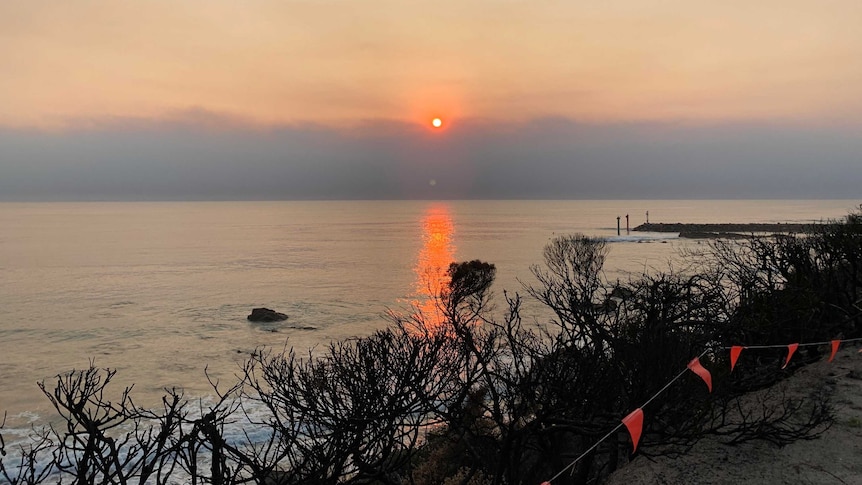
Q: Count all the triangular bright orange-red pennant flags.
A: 5